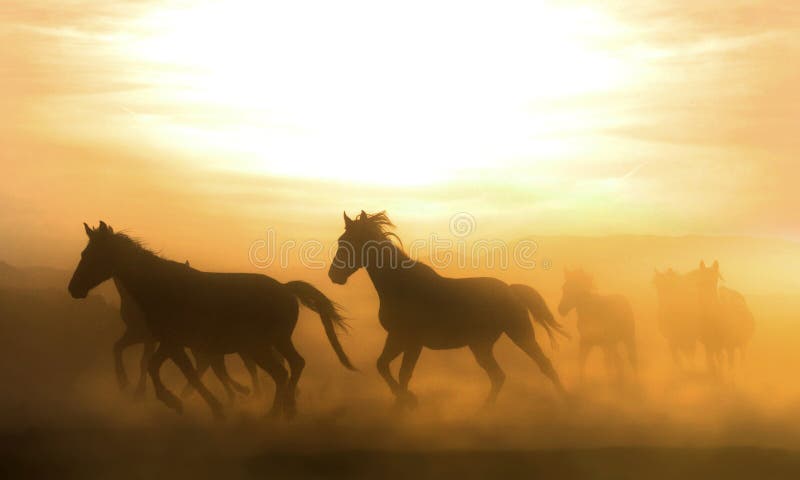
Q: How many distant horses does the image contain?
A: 3